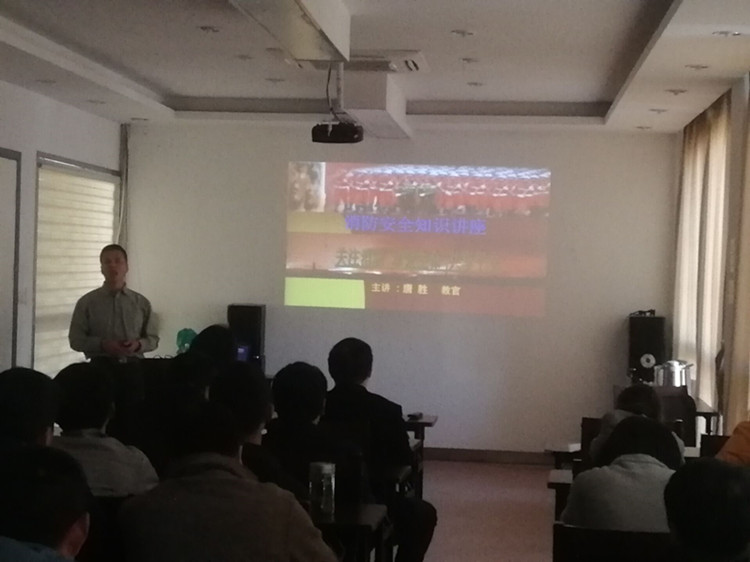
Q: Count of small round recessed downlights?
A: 14